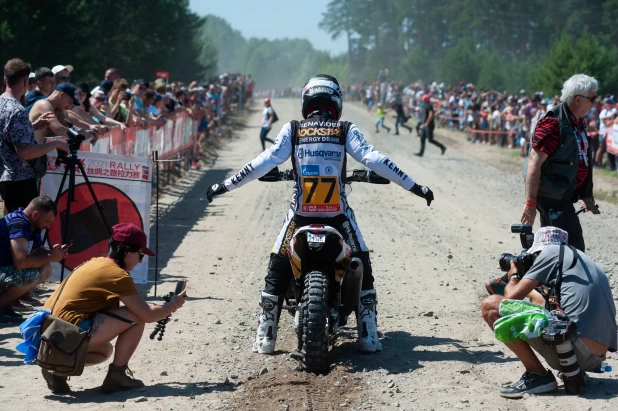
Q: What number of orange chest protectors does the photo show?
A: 0